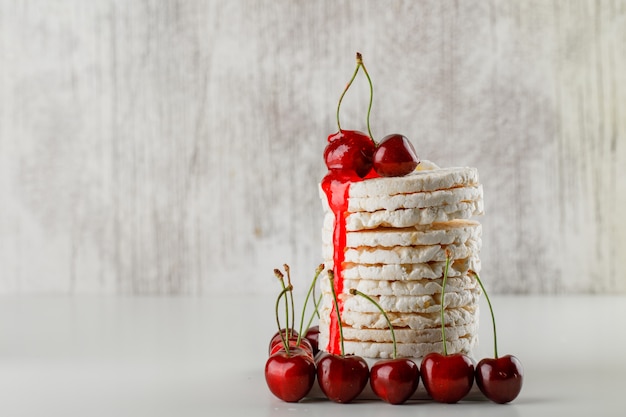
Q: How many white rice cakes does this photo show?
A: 11